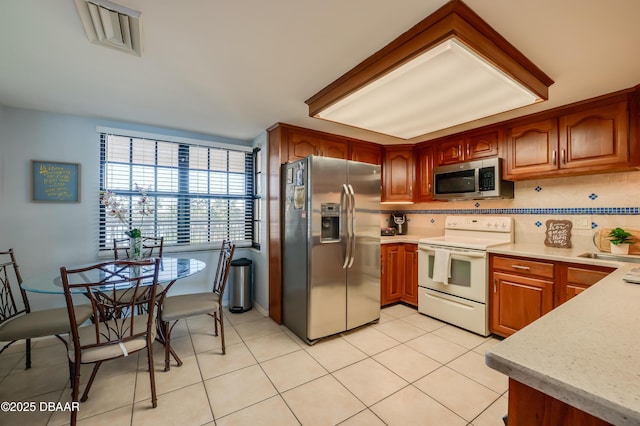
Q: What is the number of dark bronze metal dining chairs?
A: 4